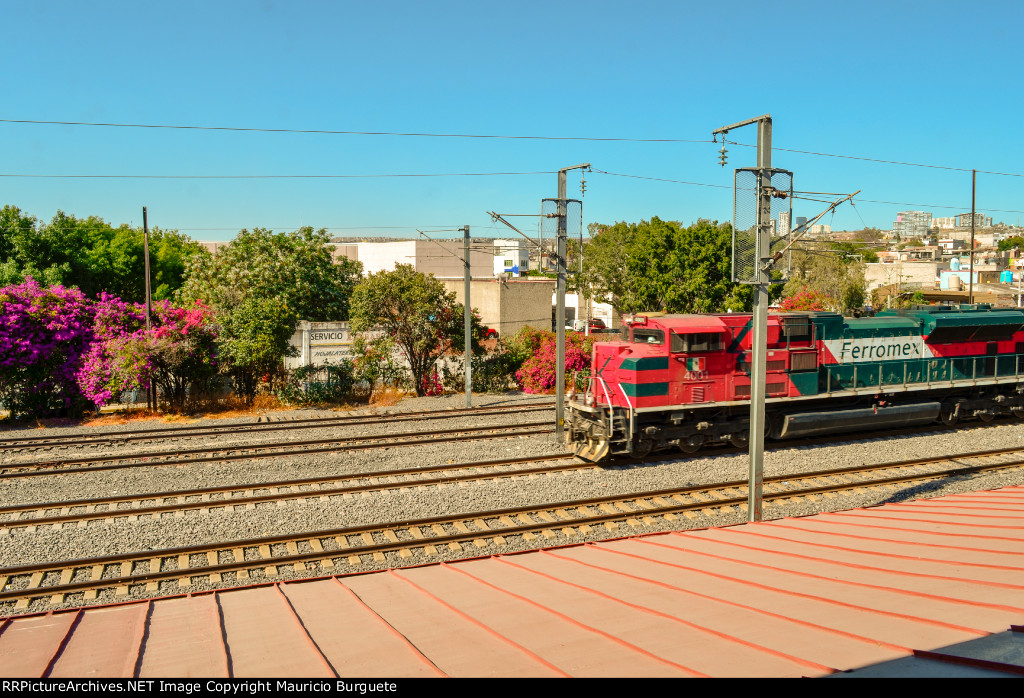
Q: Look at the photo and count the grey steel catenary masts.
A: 3